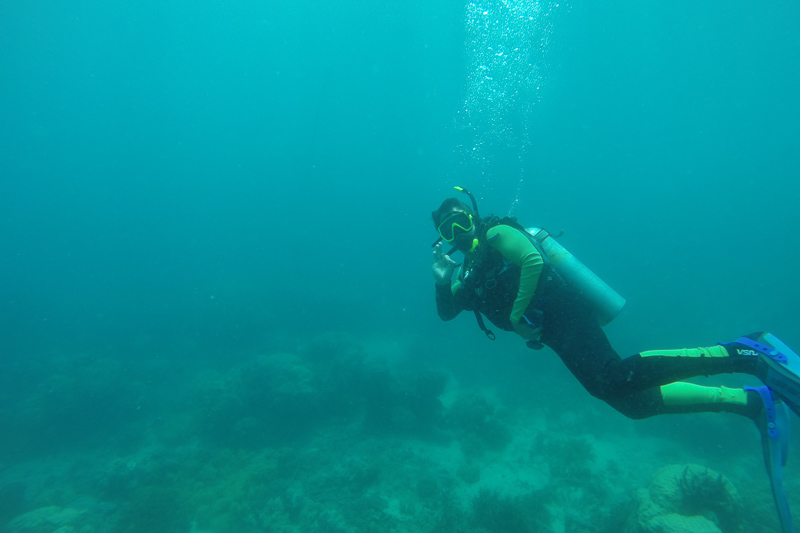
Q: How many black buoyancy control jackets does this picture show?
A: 1